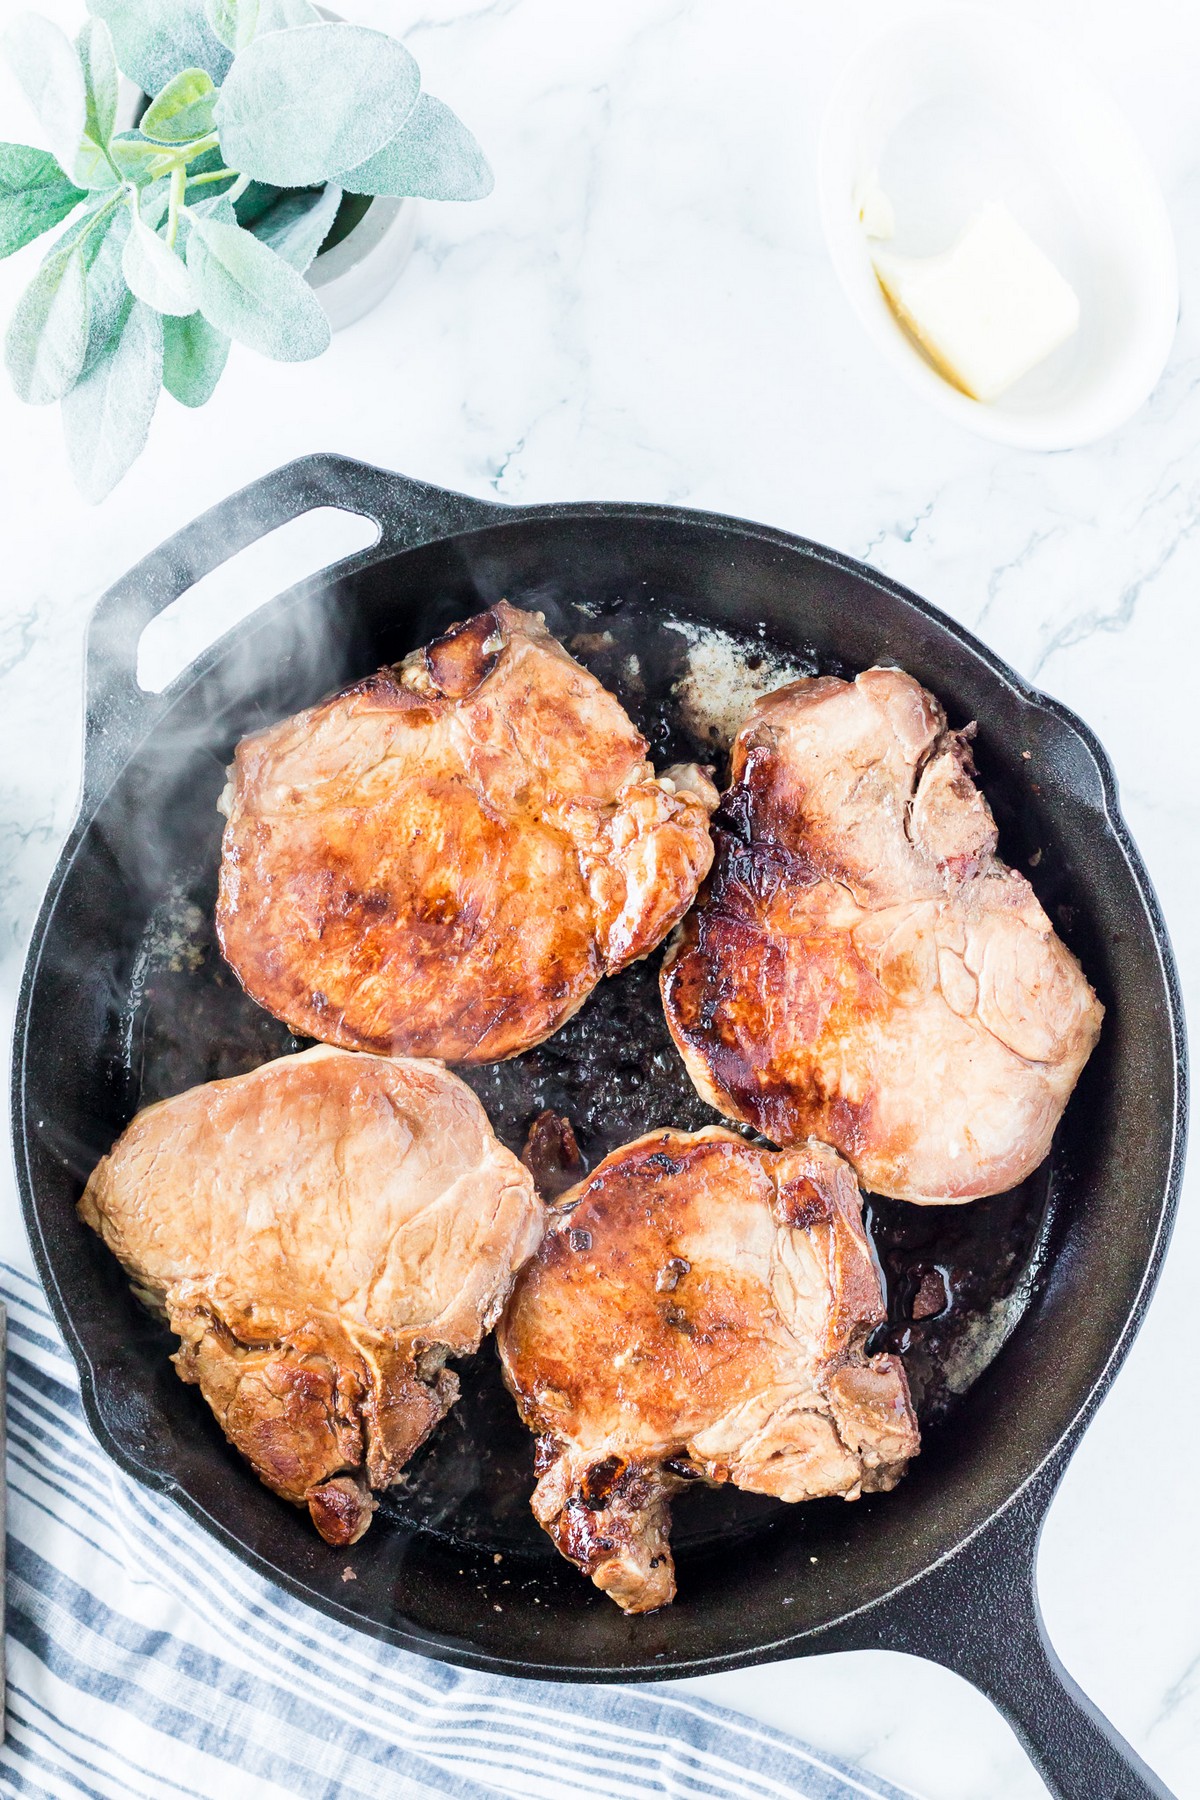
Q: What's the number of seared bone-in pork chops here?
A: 4